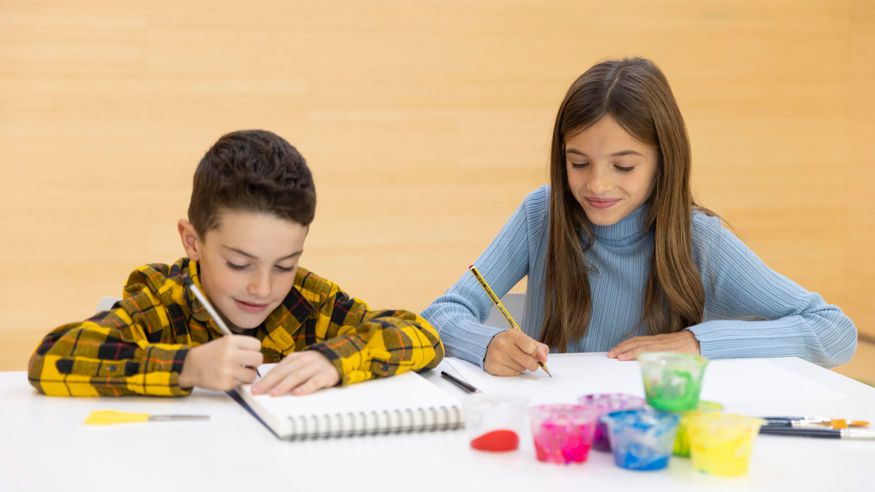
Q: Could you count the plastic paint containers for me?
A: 7